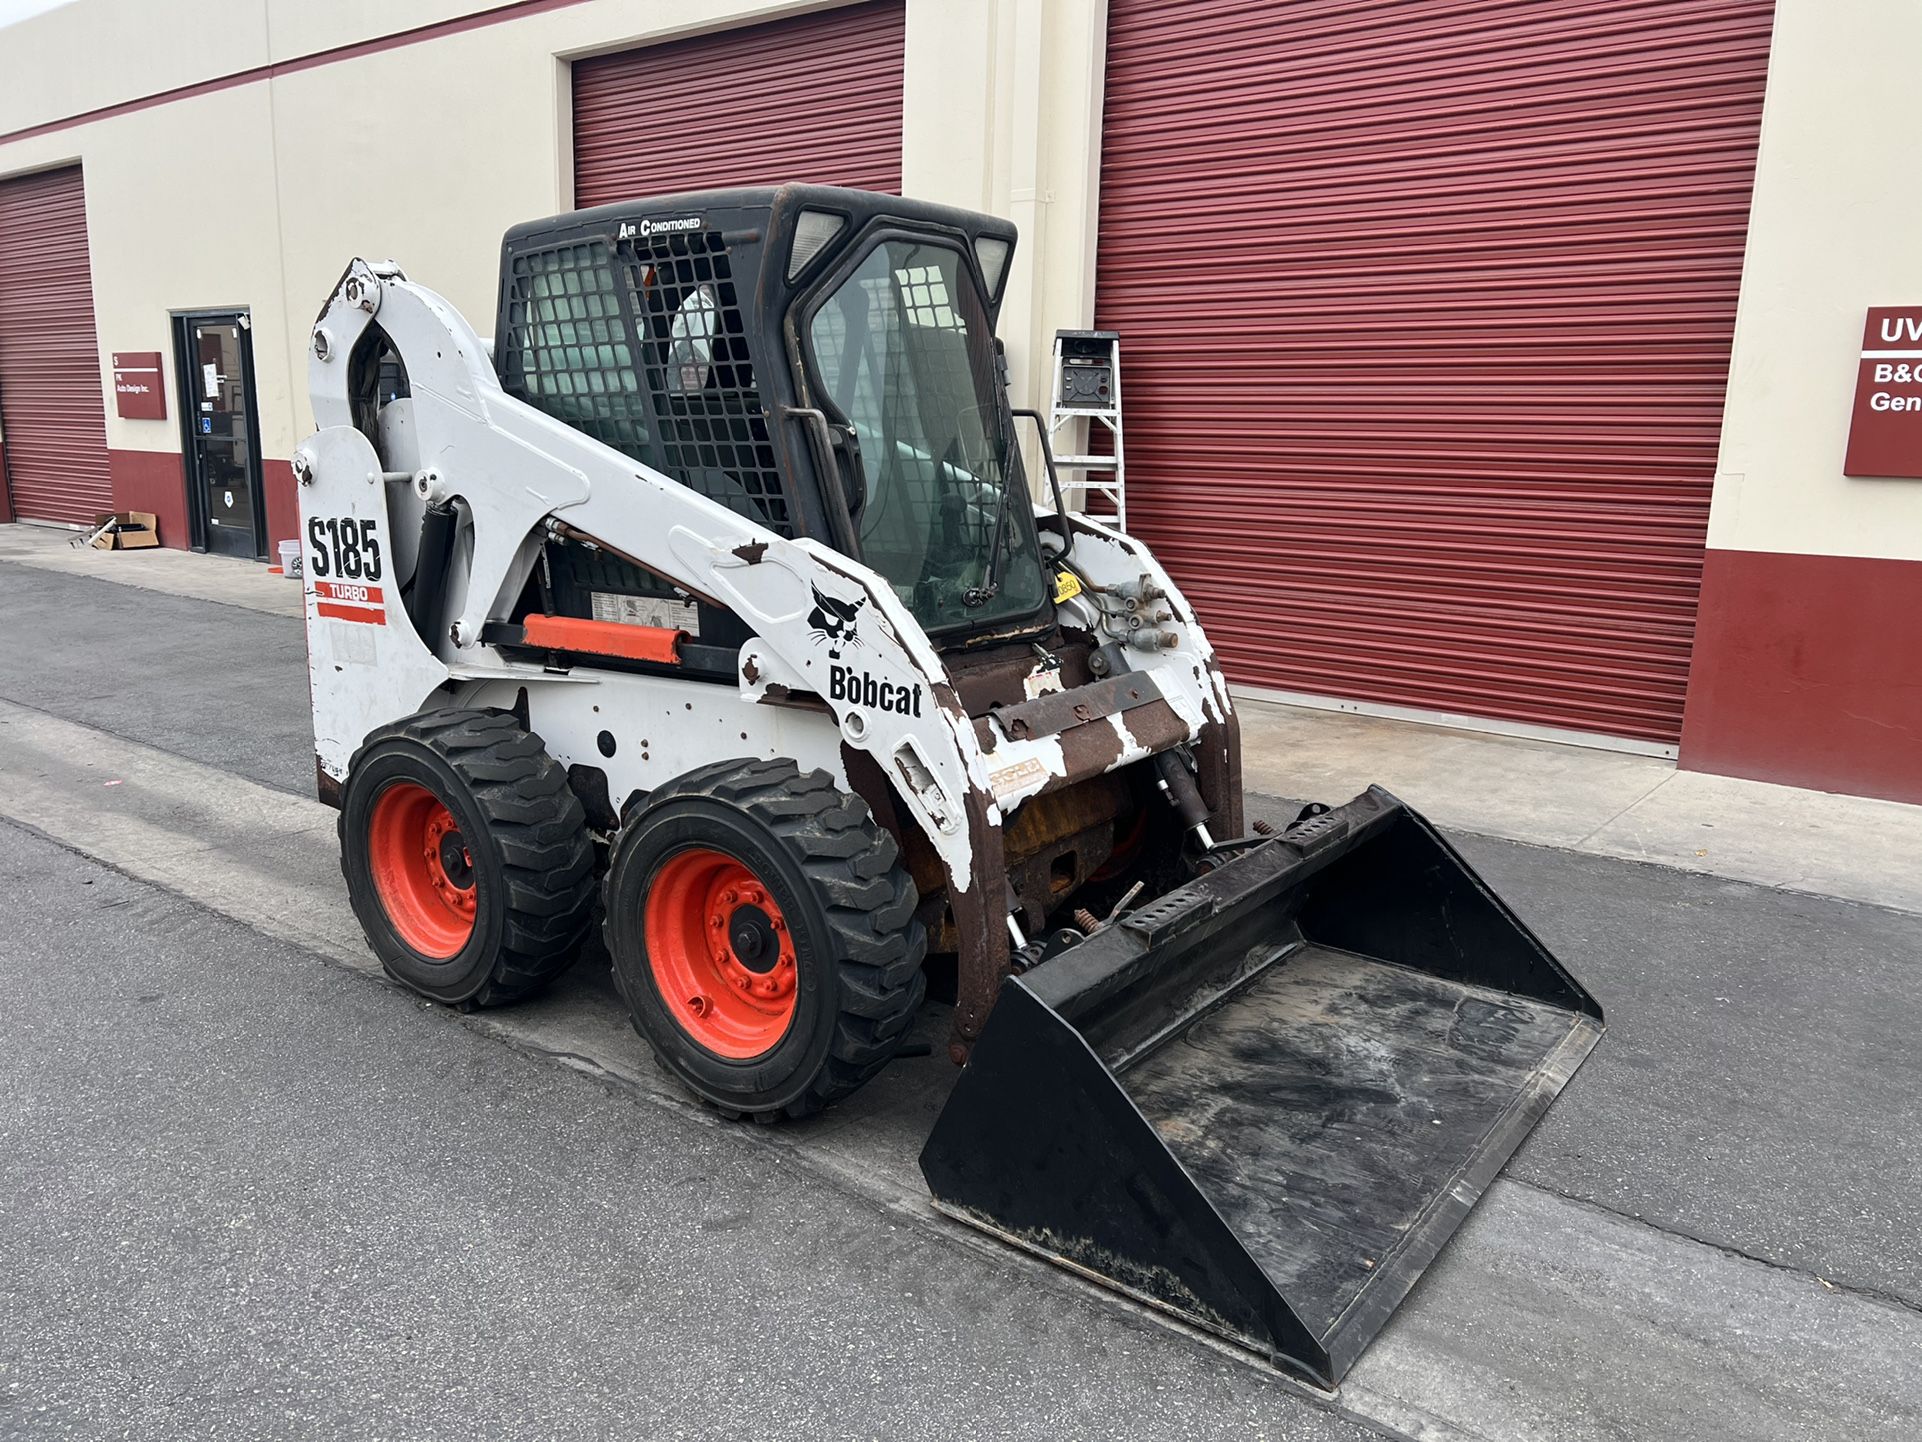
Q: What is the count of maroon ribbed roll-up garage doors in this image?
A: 3